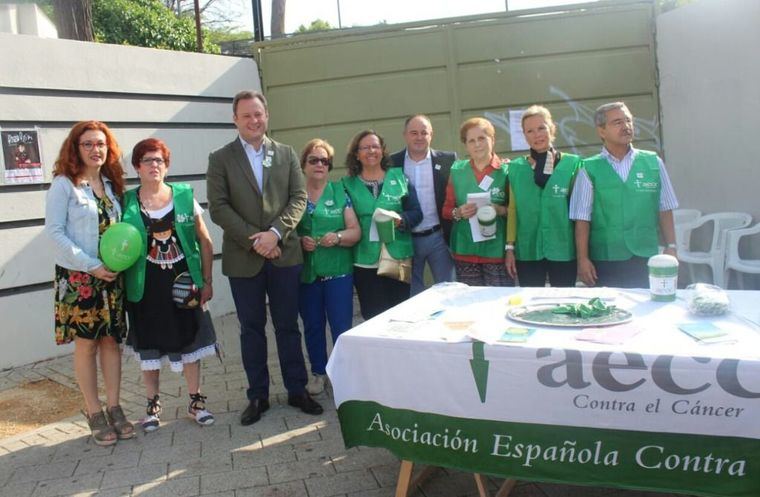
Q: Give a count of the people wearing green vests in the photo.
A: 6